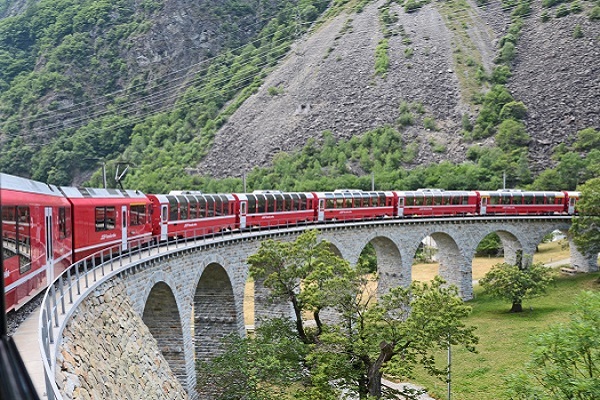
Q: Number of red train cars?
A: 8